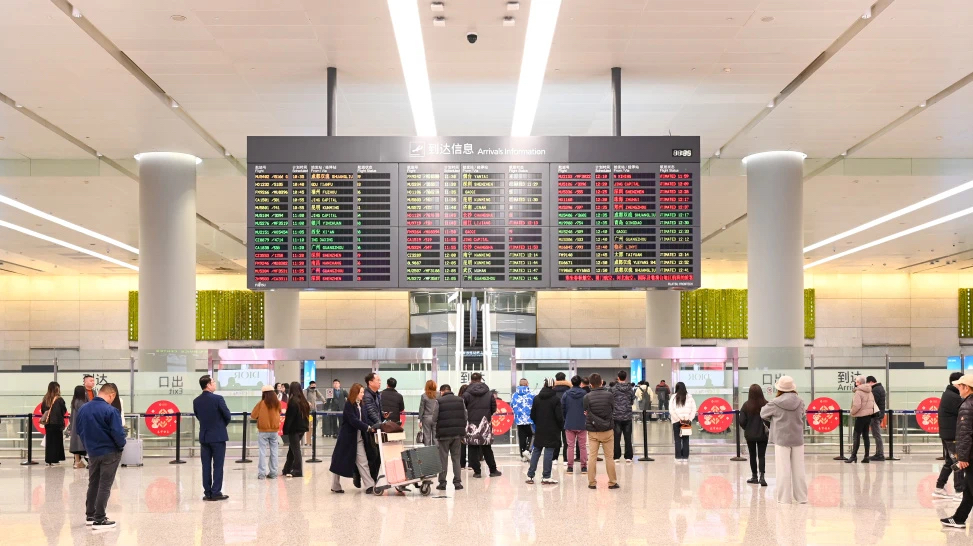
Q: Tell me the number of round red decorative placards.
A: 8